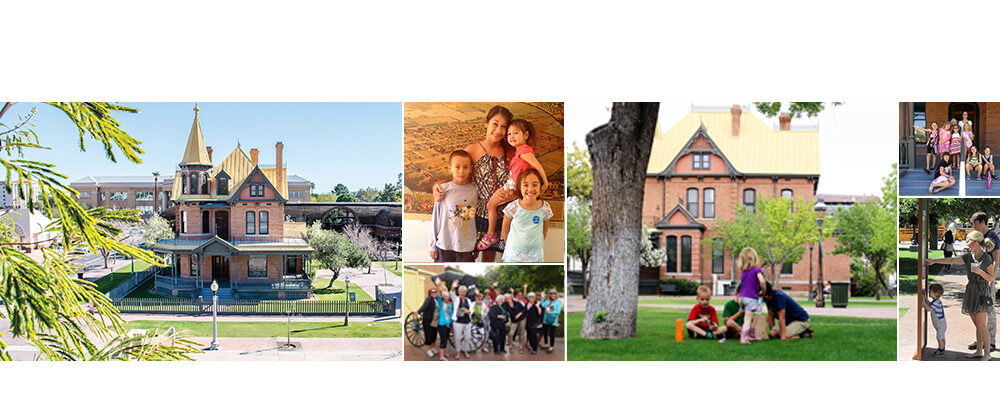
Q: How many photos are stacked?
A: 4